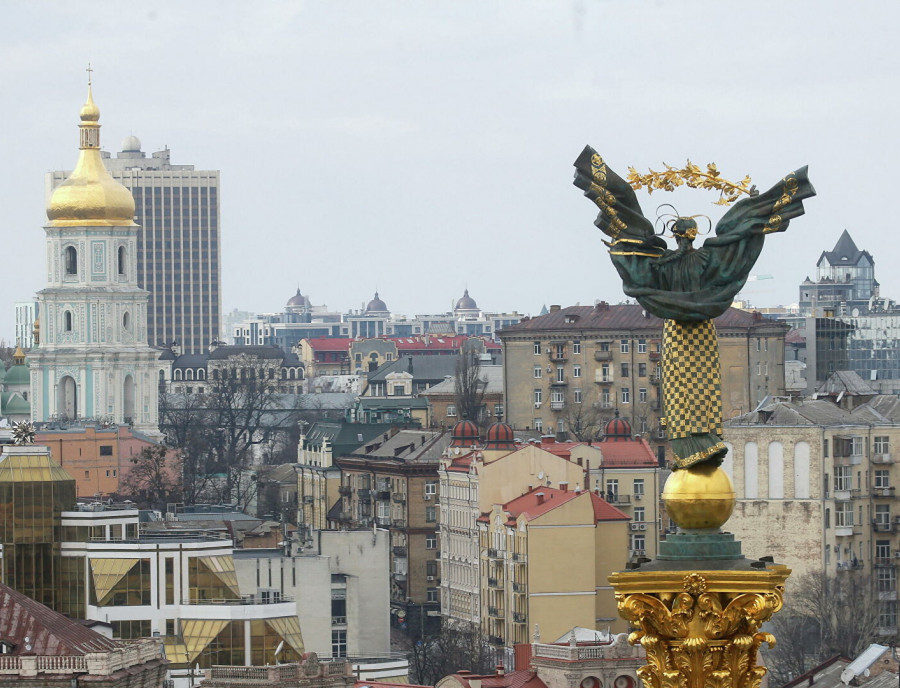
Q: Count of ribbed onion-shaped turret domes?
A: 3